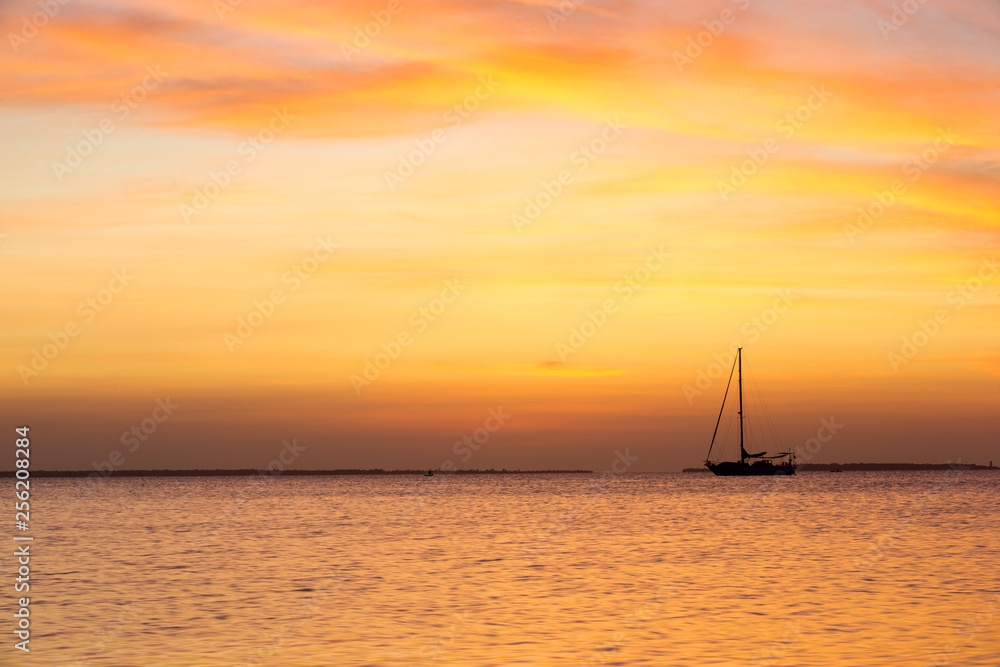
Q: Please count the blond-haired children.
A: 0